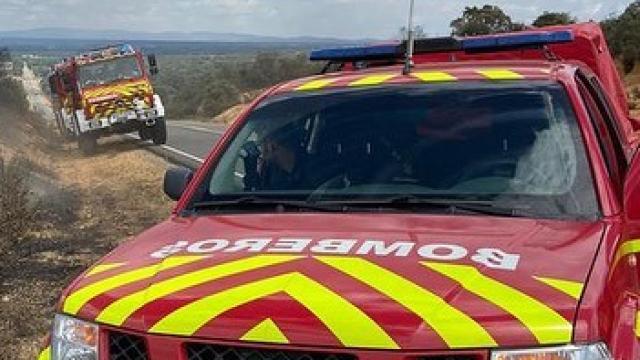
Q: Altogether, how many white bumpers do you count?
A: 1